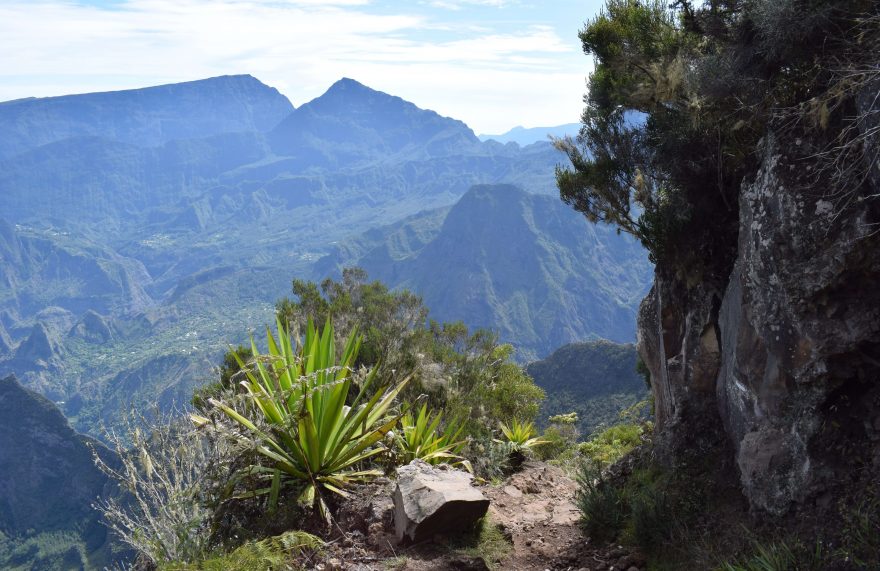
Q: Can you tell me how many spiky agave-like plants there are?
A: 3